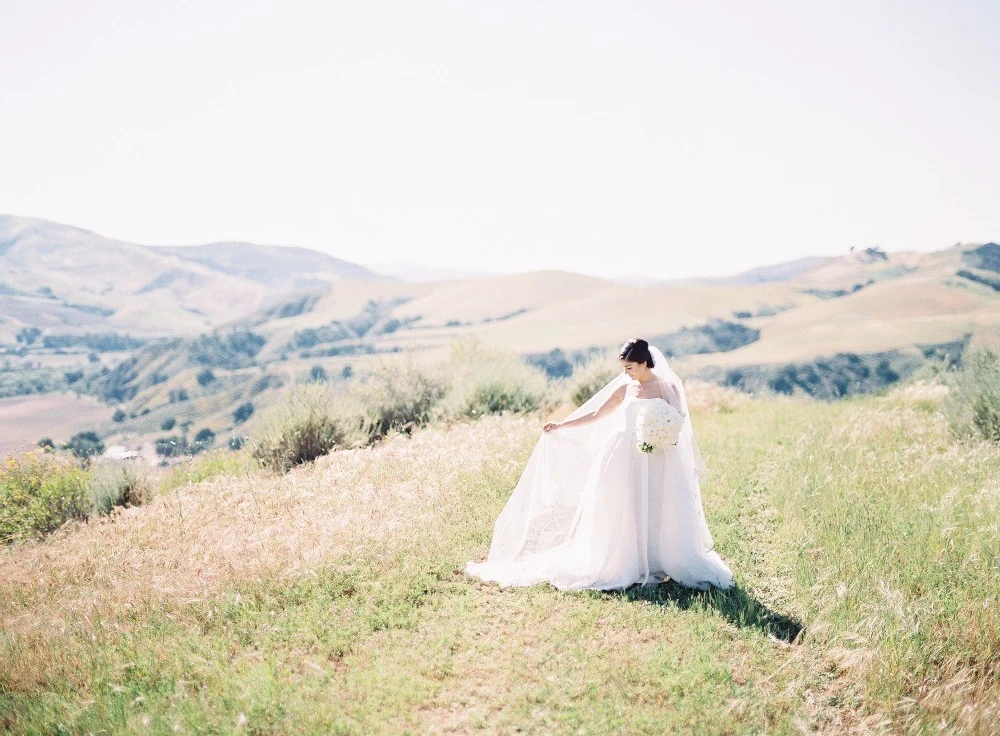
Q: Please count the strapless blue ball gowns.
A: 0